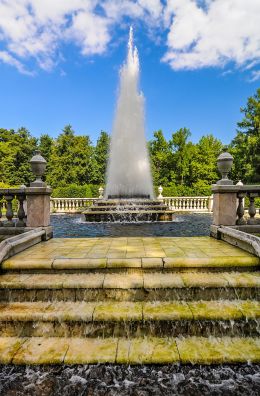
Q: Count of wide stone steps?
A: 4